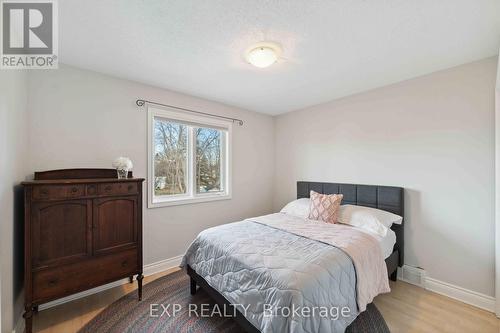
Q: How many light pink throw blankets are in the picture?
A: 1